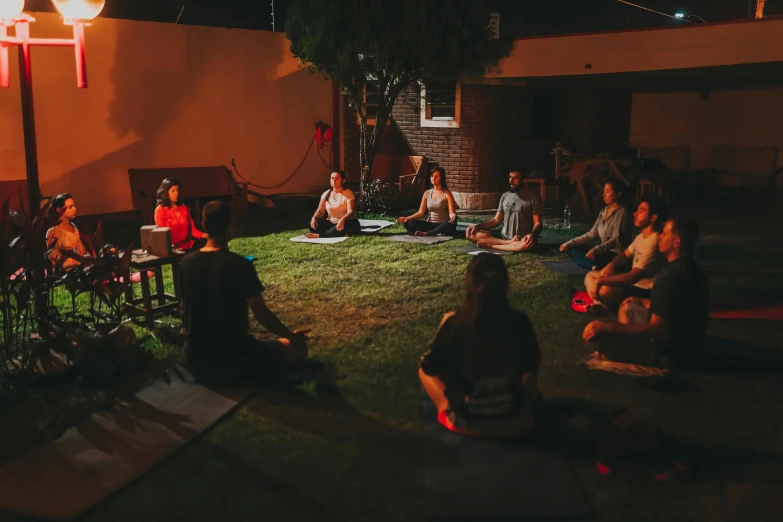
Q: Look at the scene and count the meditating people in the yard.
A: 10